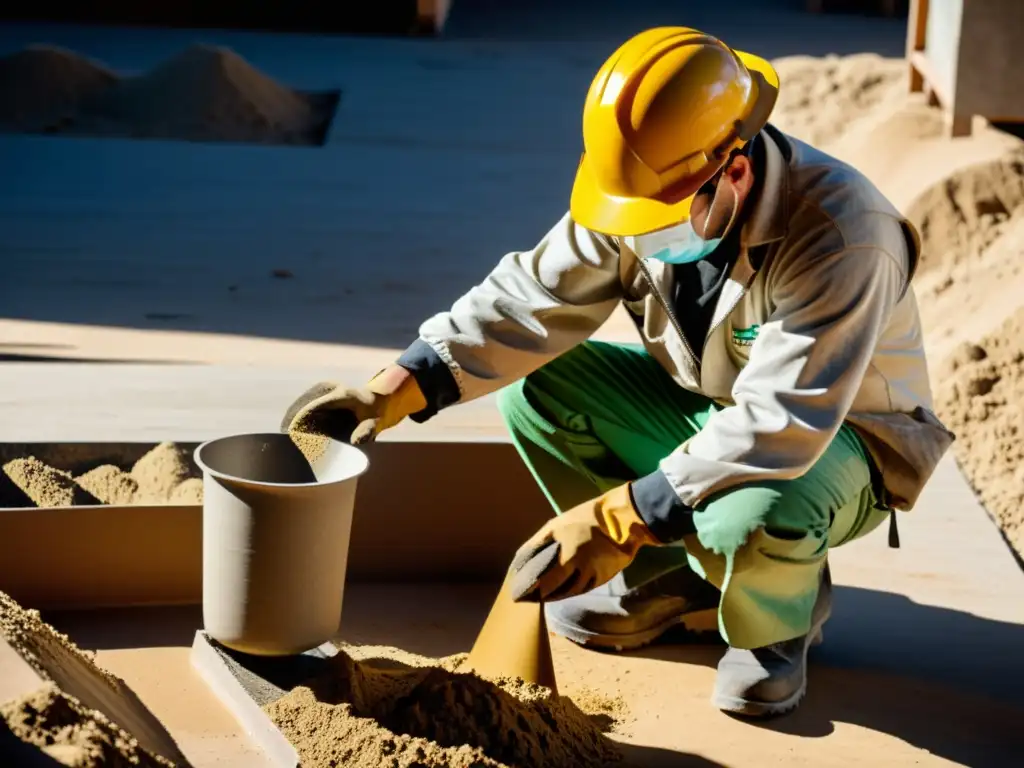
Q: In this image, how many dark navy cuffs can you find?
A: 2